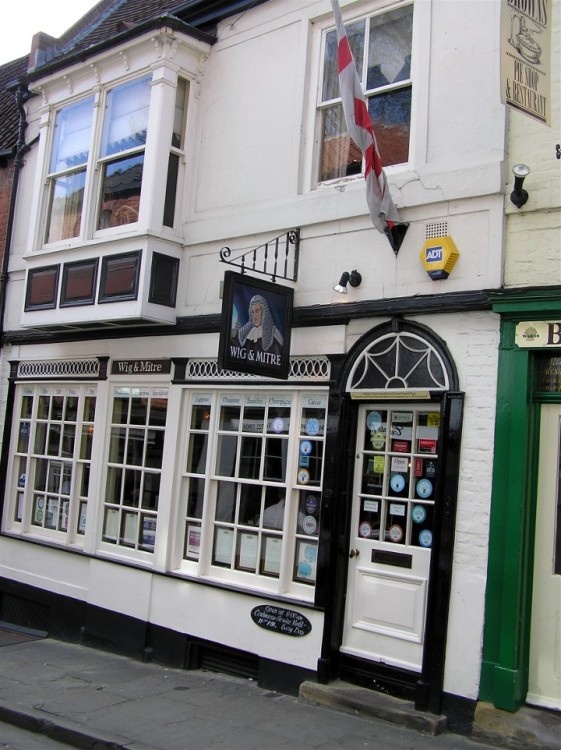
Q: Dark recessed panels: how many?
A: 4